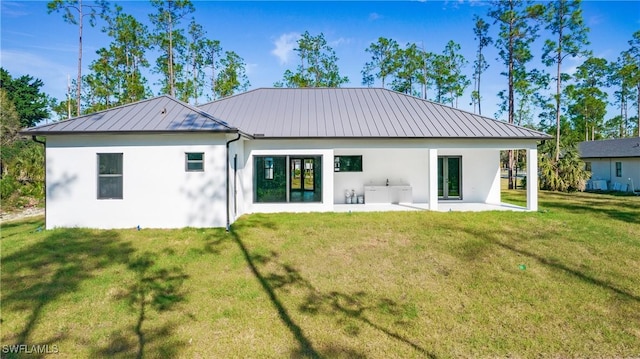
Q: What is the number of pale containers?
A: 3